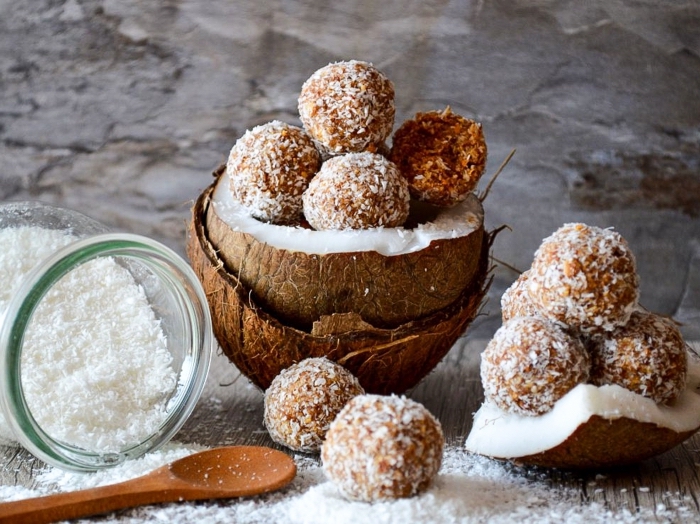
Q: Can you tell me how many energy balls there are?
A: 10